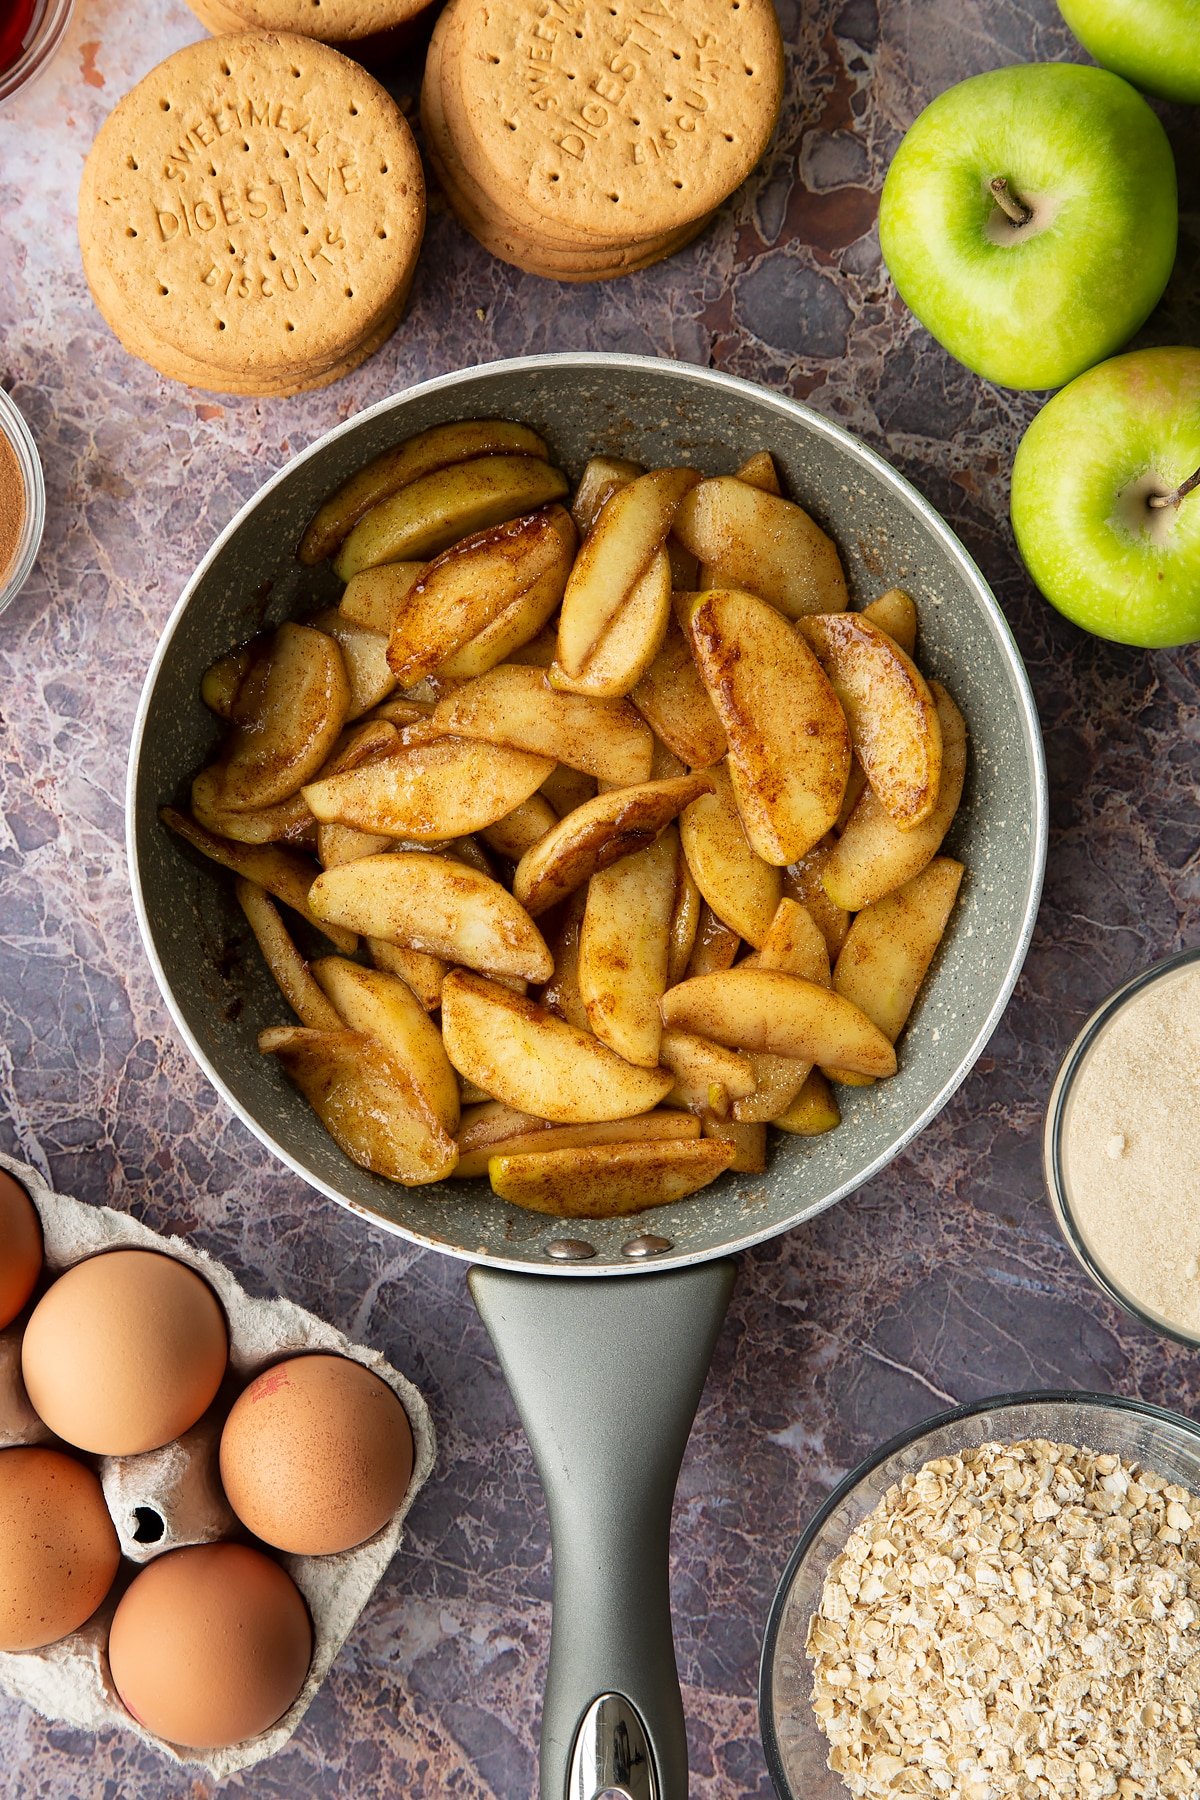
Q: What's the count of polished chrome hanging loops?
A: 1